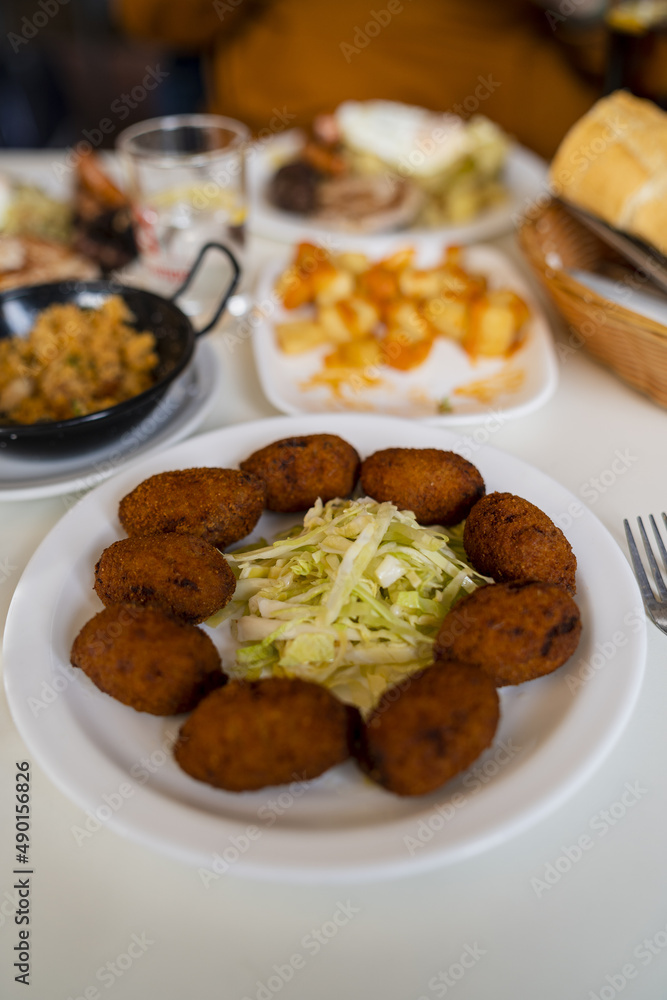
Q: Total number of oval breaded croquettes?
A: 9